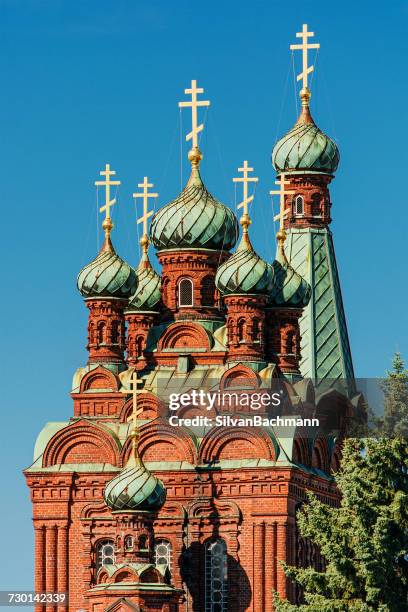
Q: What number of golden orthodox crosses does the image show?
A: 7